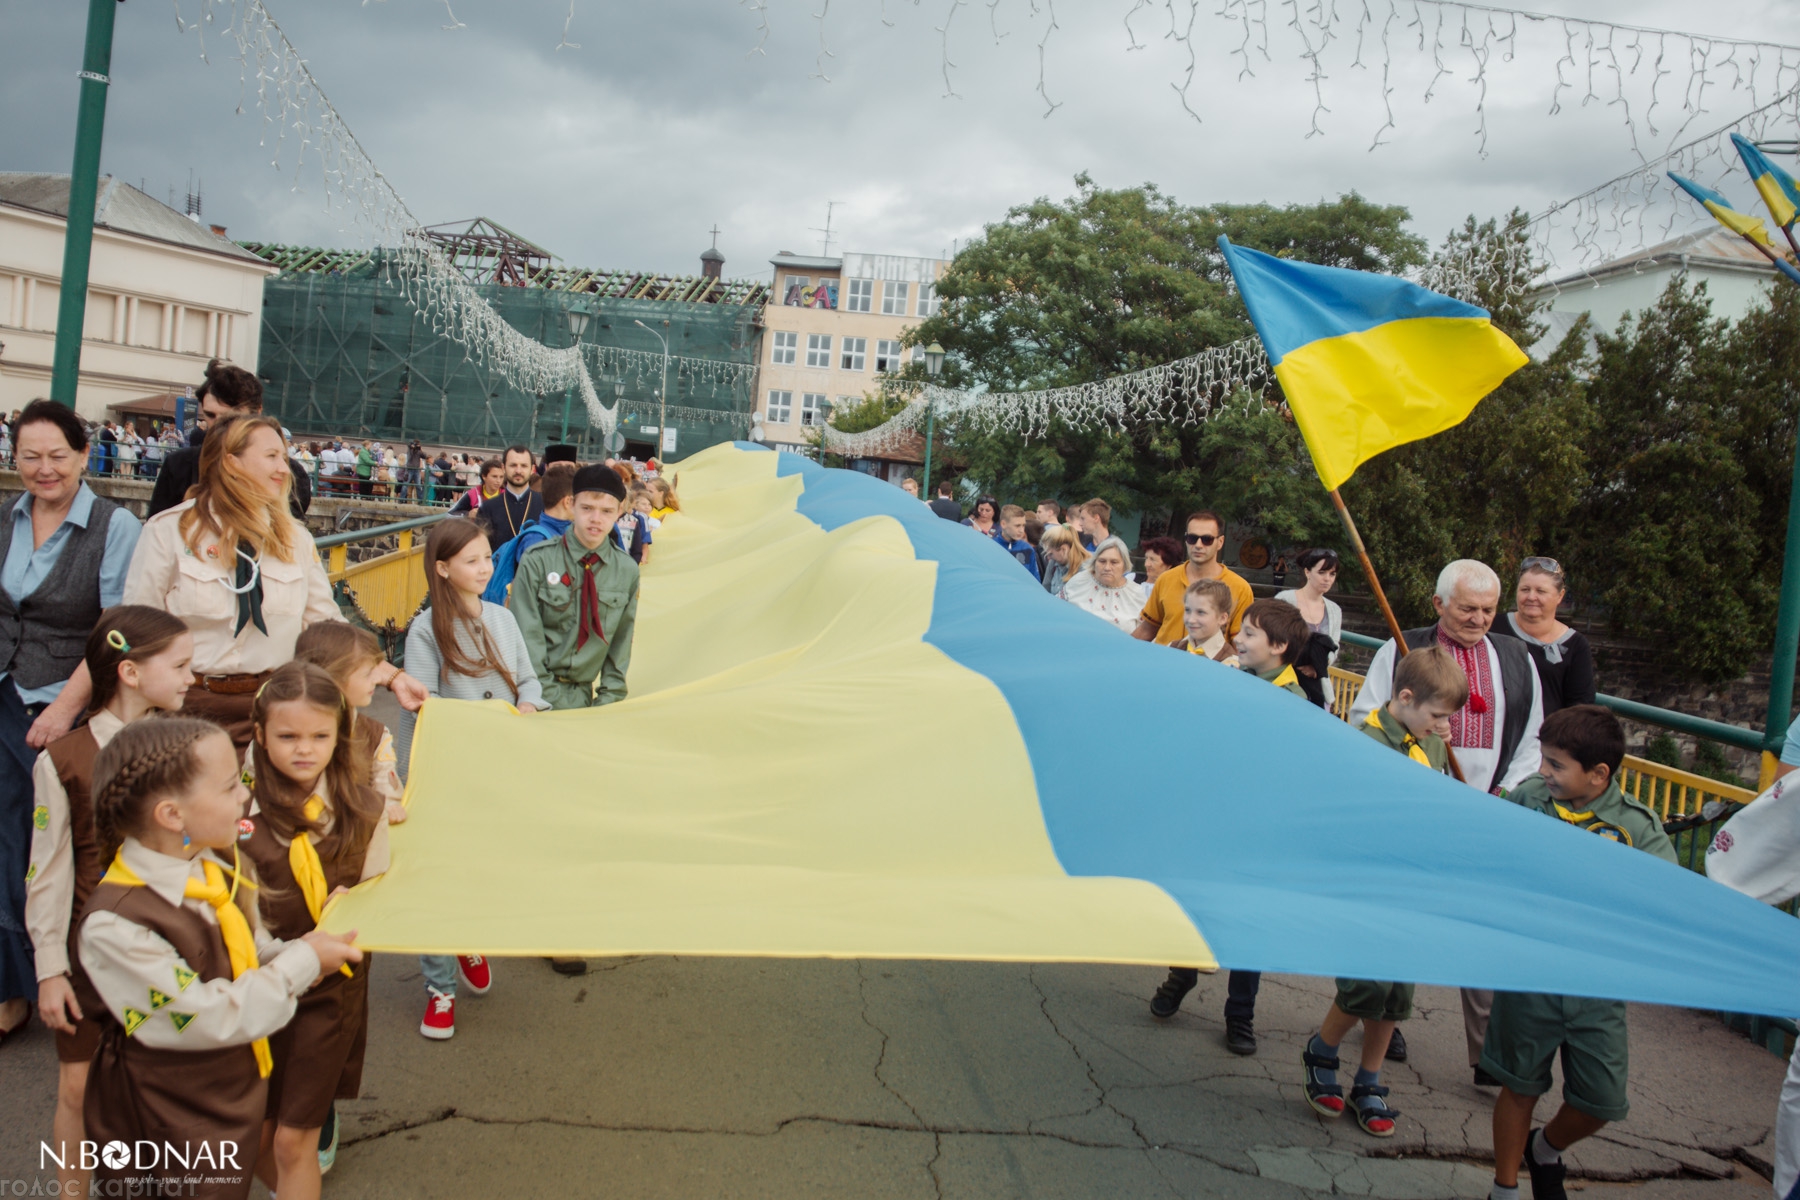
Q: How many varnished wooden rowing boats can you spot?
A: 0